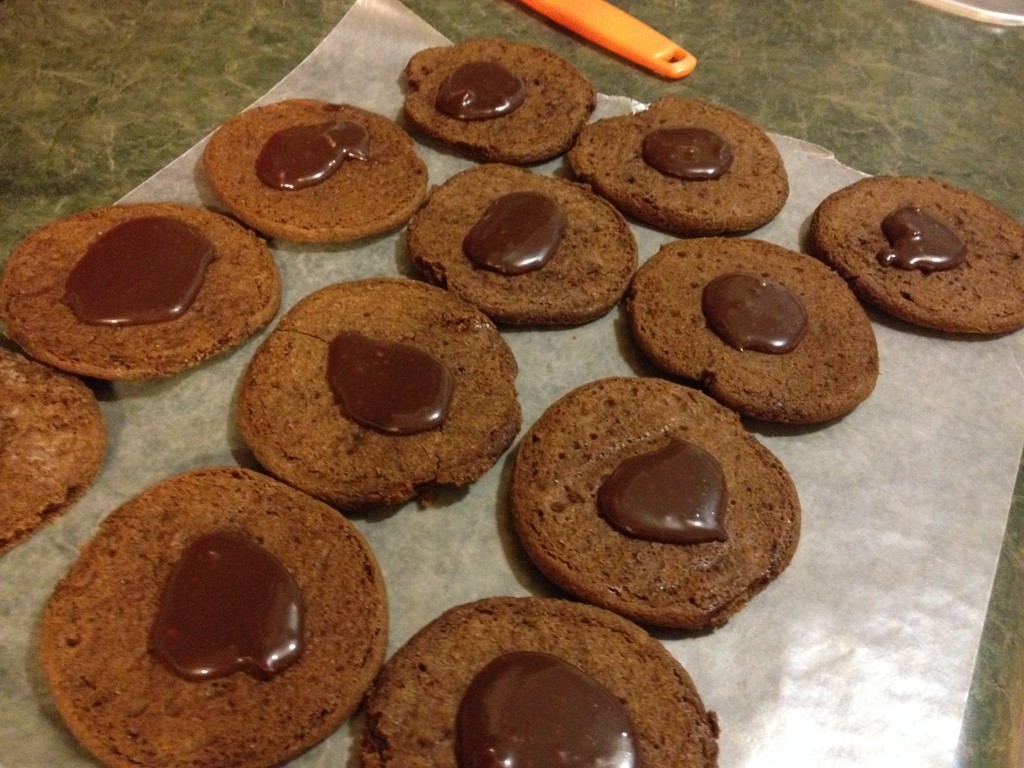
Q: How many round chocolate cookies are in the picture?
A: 12